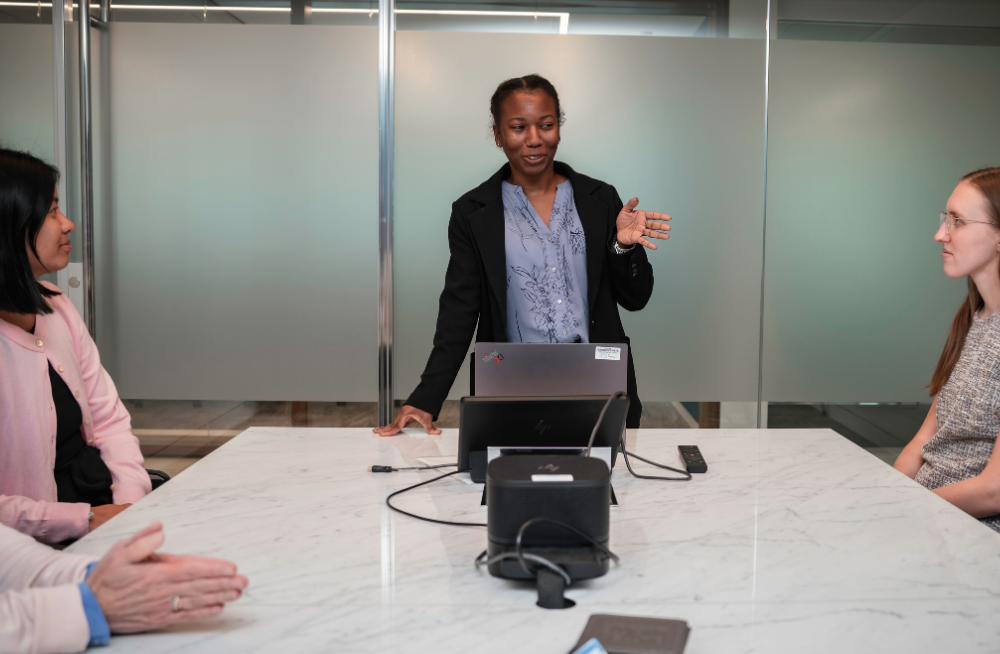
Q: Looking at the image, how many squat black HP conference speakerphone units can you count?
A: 1